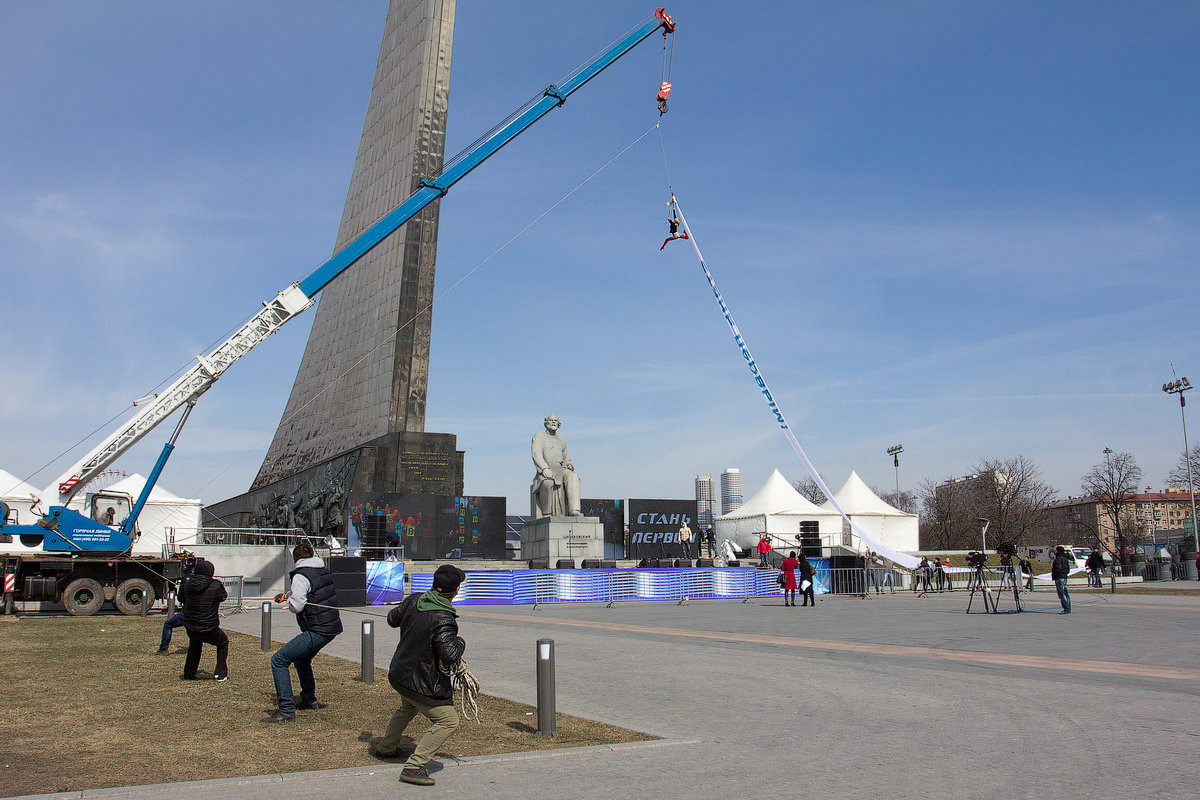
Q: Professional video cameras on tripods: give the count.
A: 2